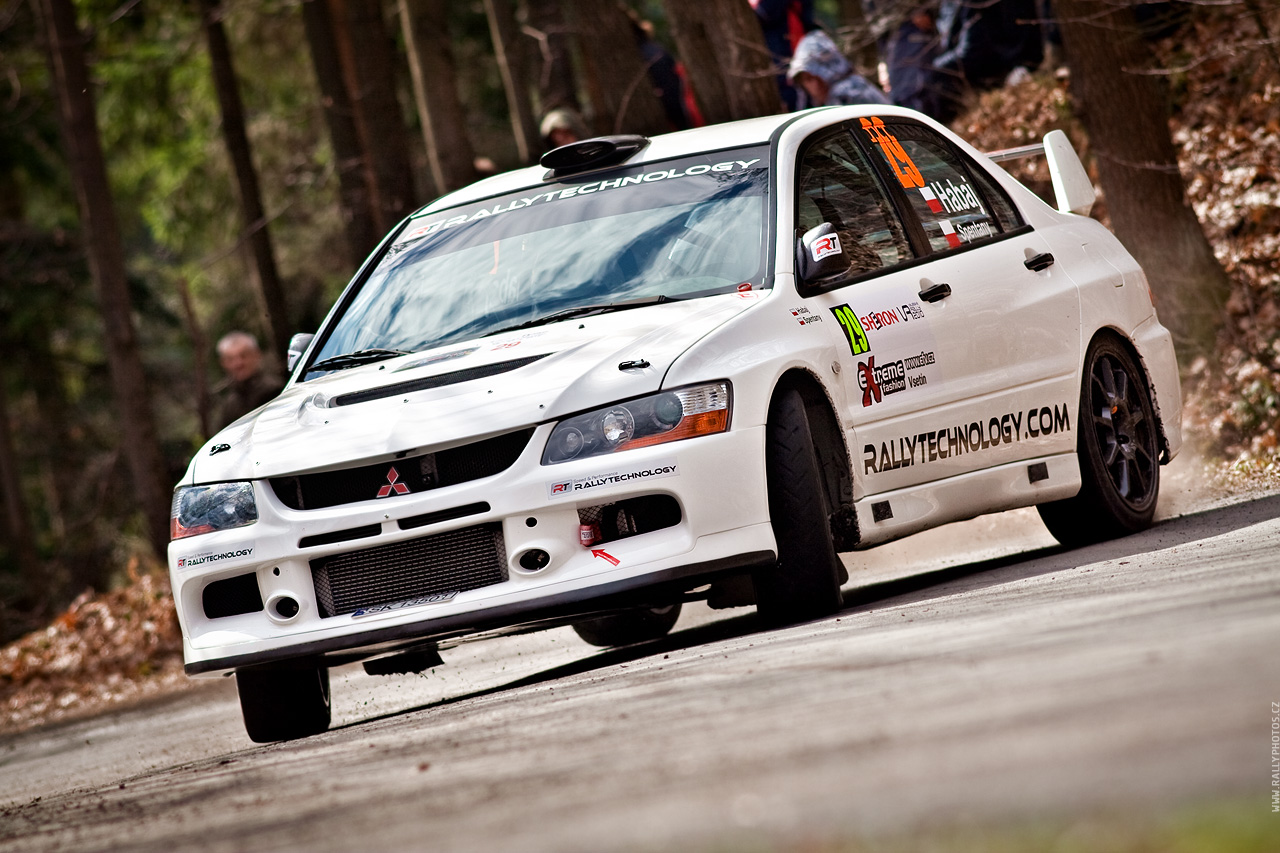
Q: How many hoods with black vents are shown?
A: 1